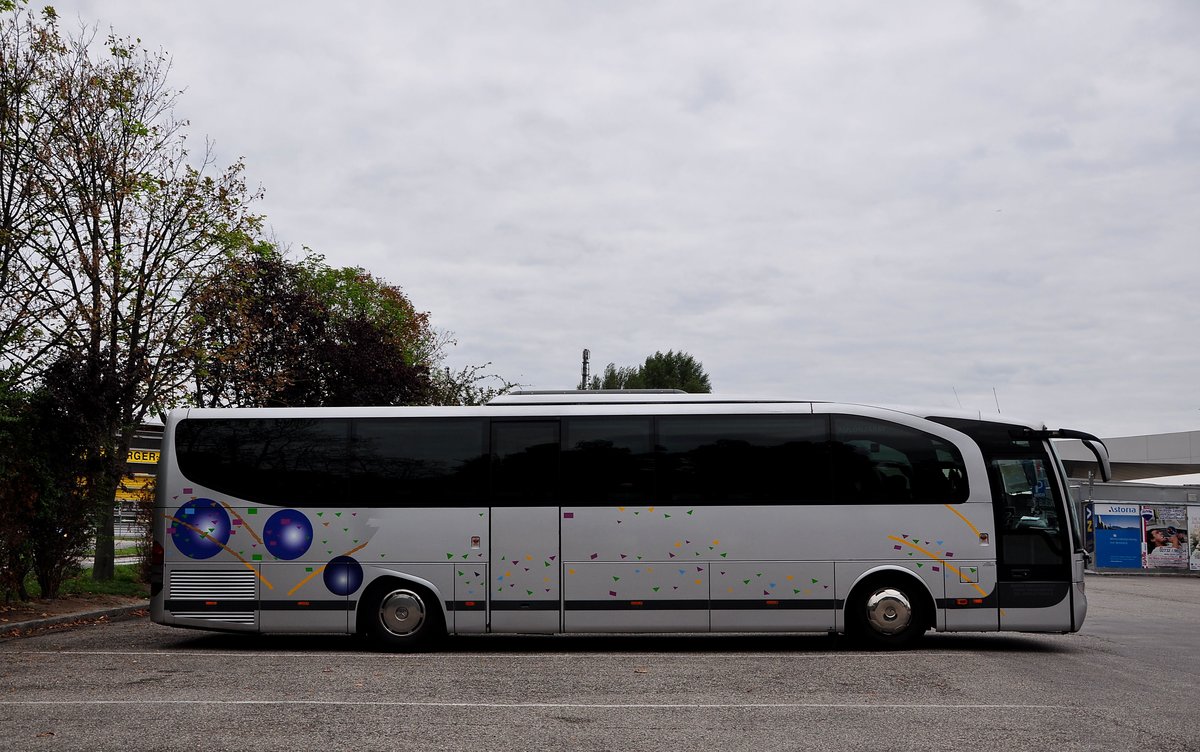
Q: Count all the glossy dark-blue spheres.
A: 3